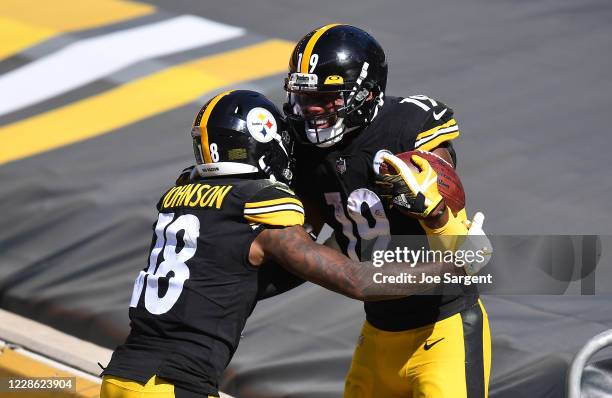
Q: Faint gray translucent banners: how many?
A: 2